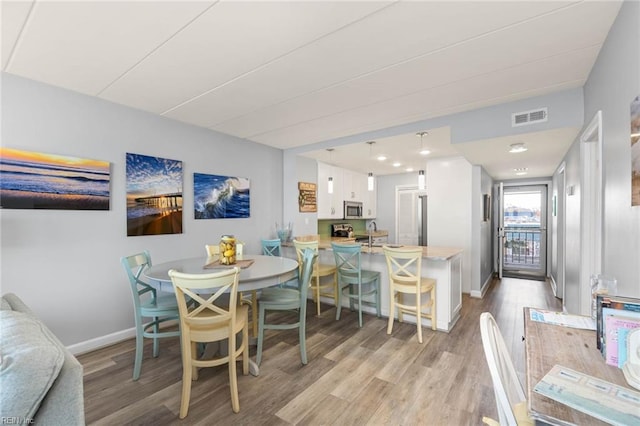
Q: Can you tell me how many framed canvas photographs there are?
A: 3